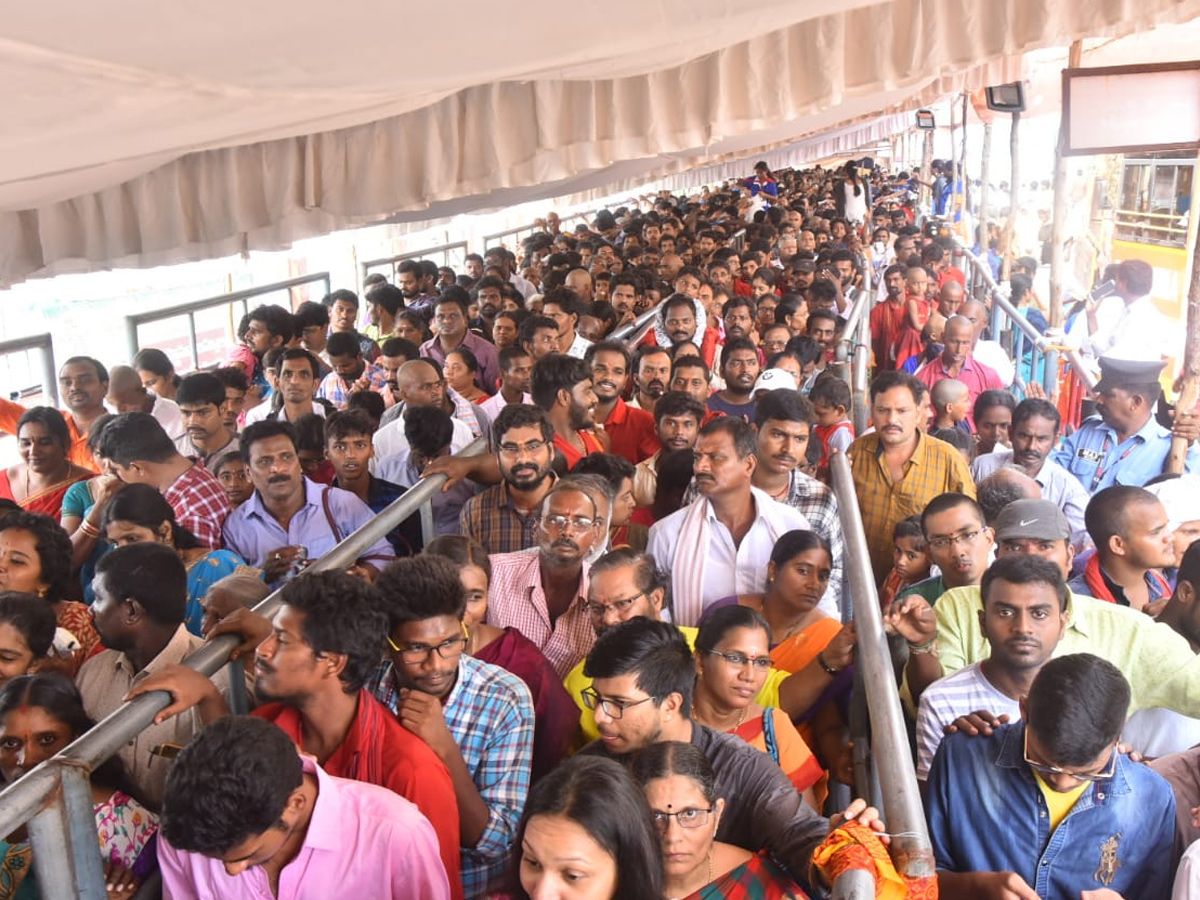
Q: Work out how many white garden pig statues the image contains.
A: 0